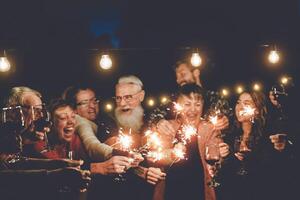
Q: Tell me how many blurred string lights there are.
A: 7